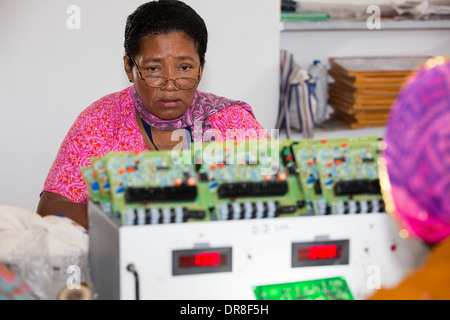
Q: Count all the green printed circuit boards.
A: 7